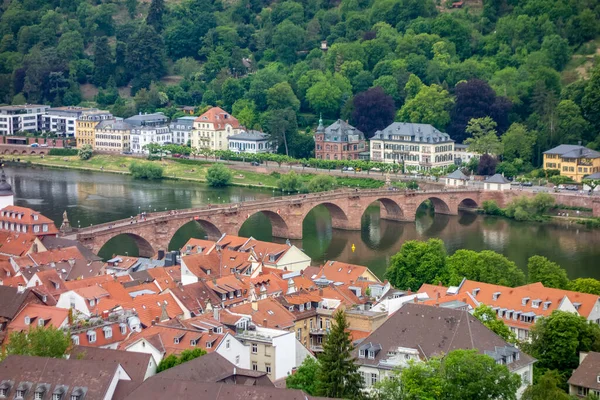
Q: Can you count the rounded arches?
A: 7